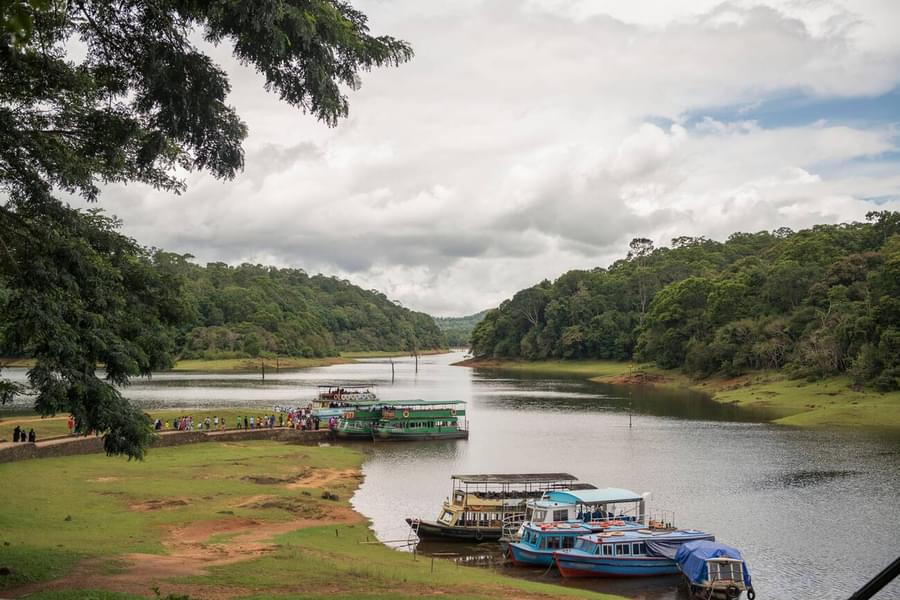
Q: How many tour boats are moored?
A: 8